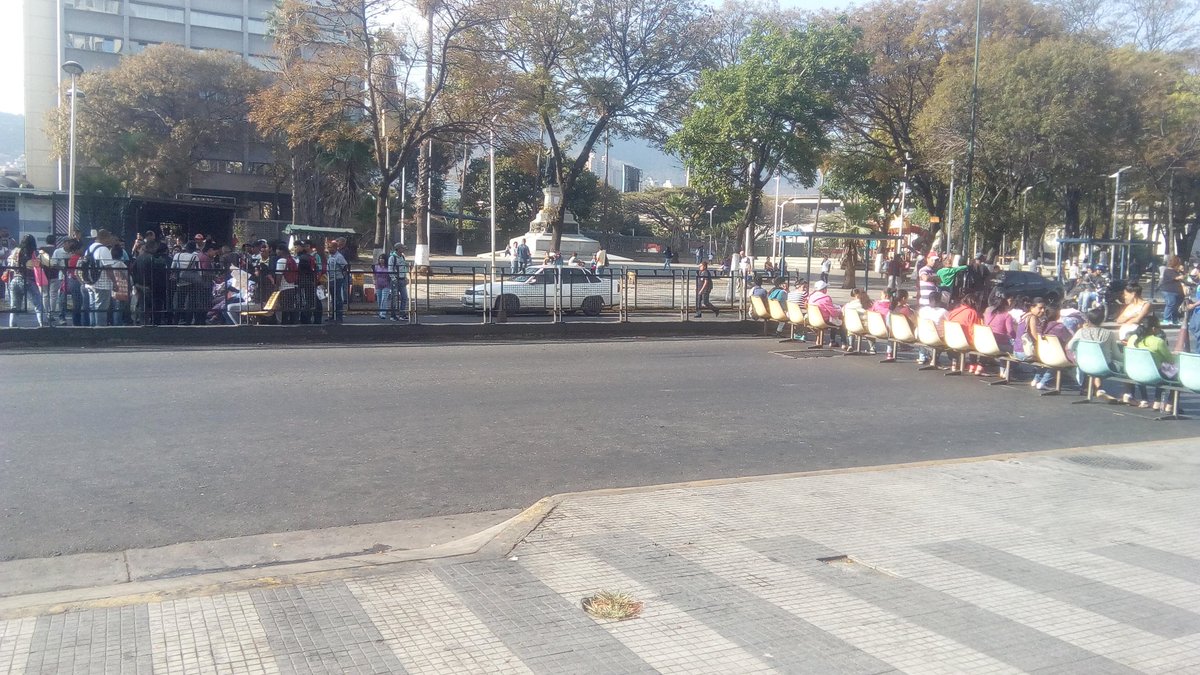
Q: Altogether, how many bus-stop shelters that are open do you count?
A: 2